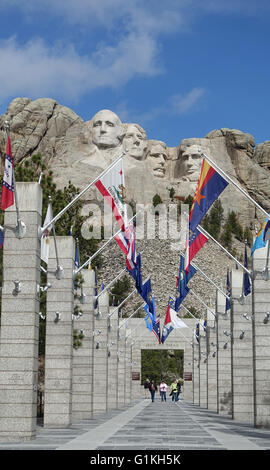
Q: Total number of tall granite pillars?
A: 13